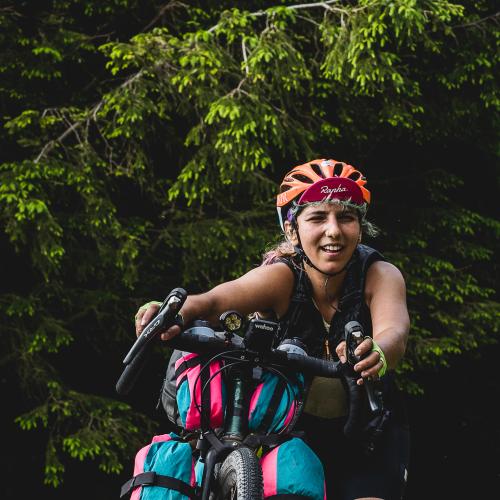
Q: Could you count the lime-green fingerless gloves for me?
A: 2